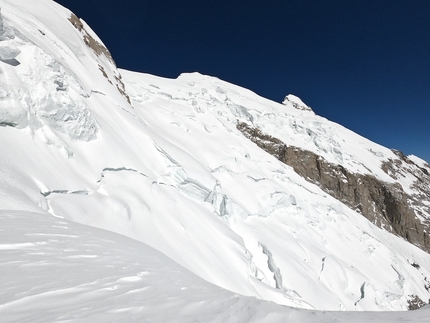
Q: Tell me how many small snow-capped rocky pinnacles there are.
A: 1